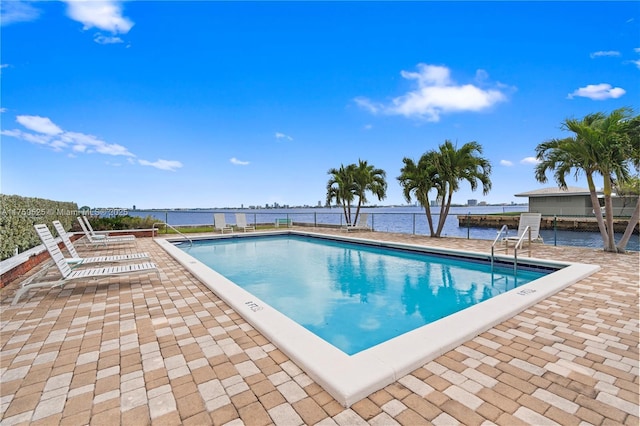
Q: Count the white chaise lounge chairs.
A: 8